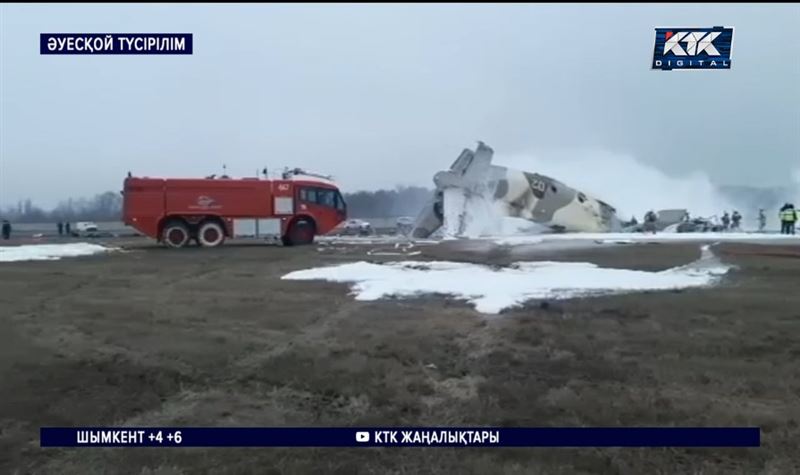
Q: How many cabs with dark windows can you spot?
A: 1